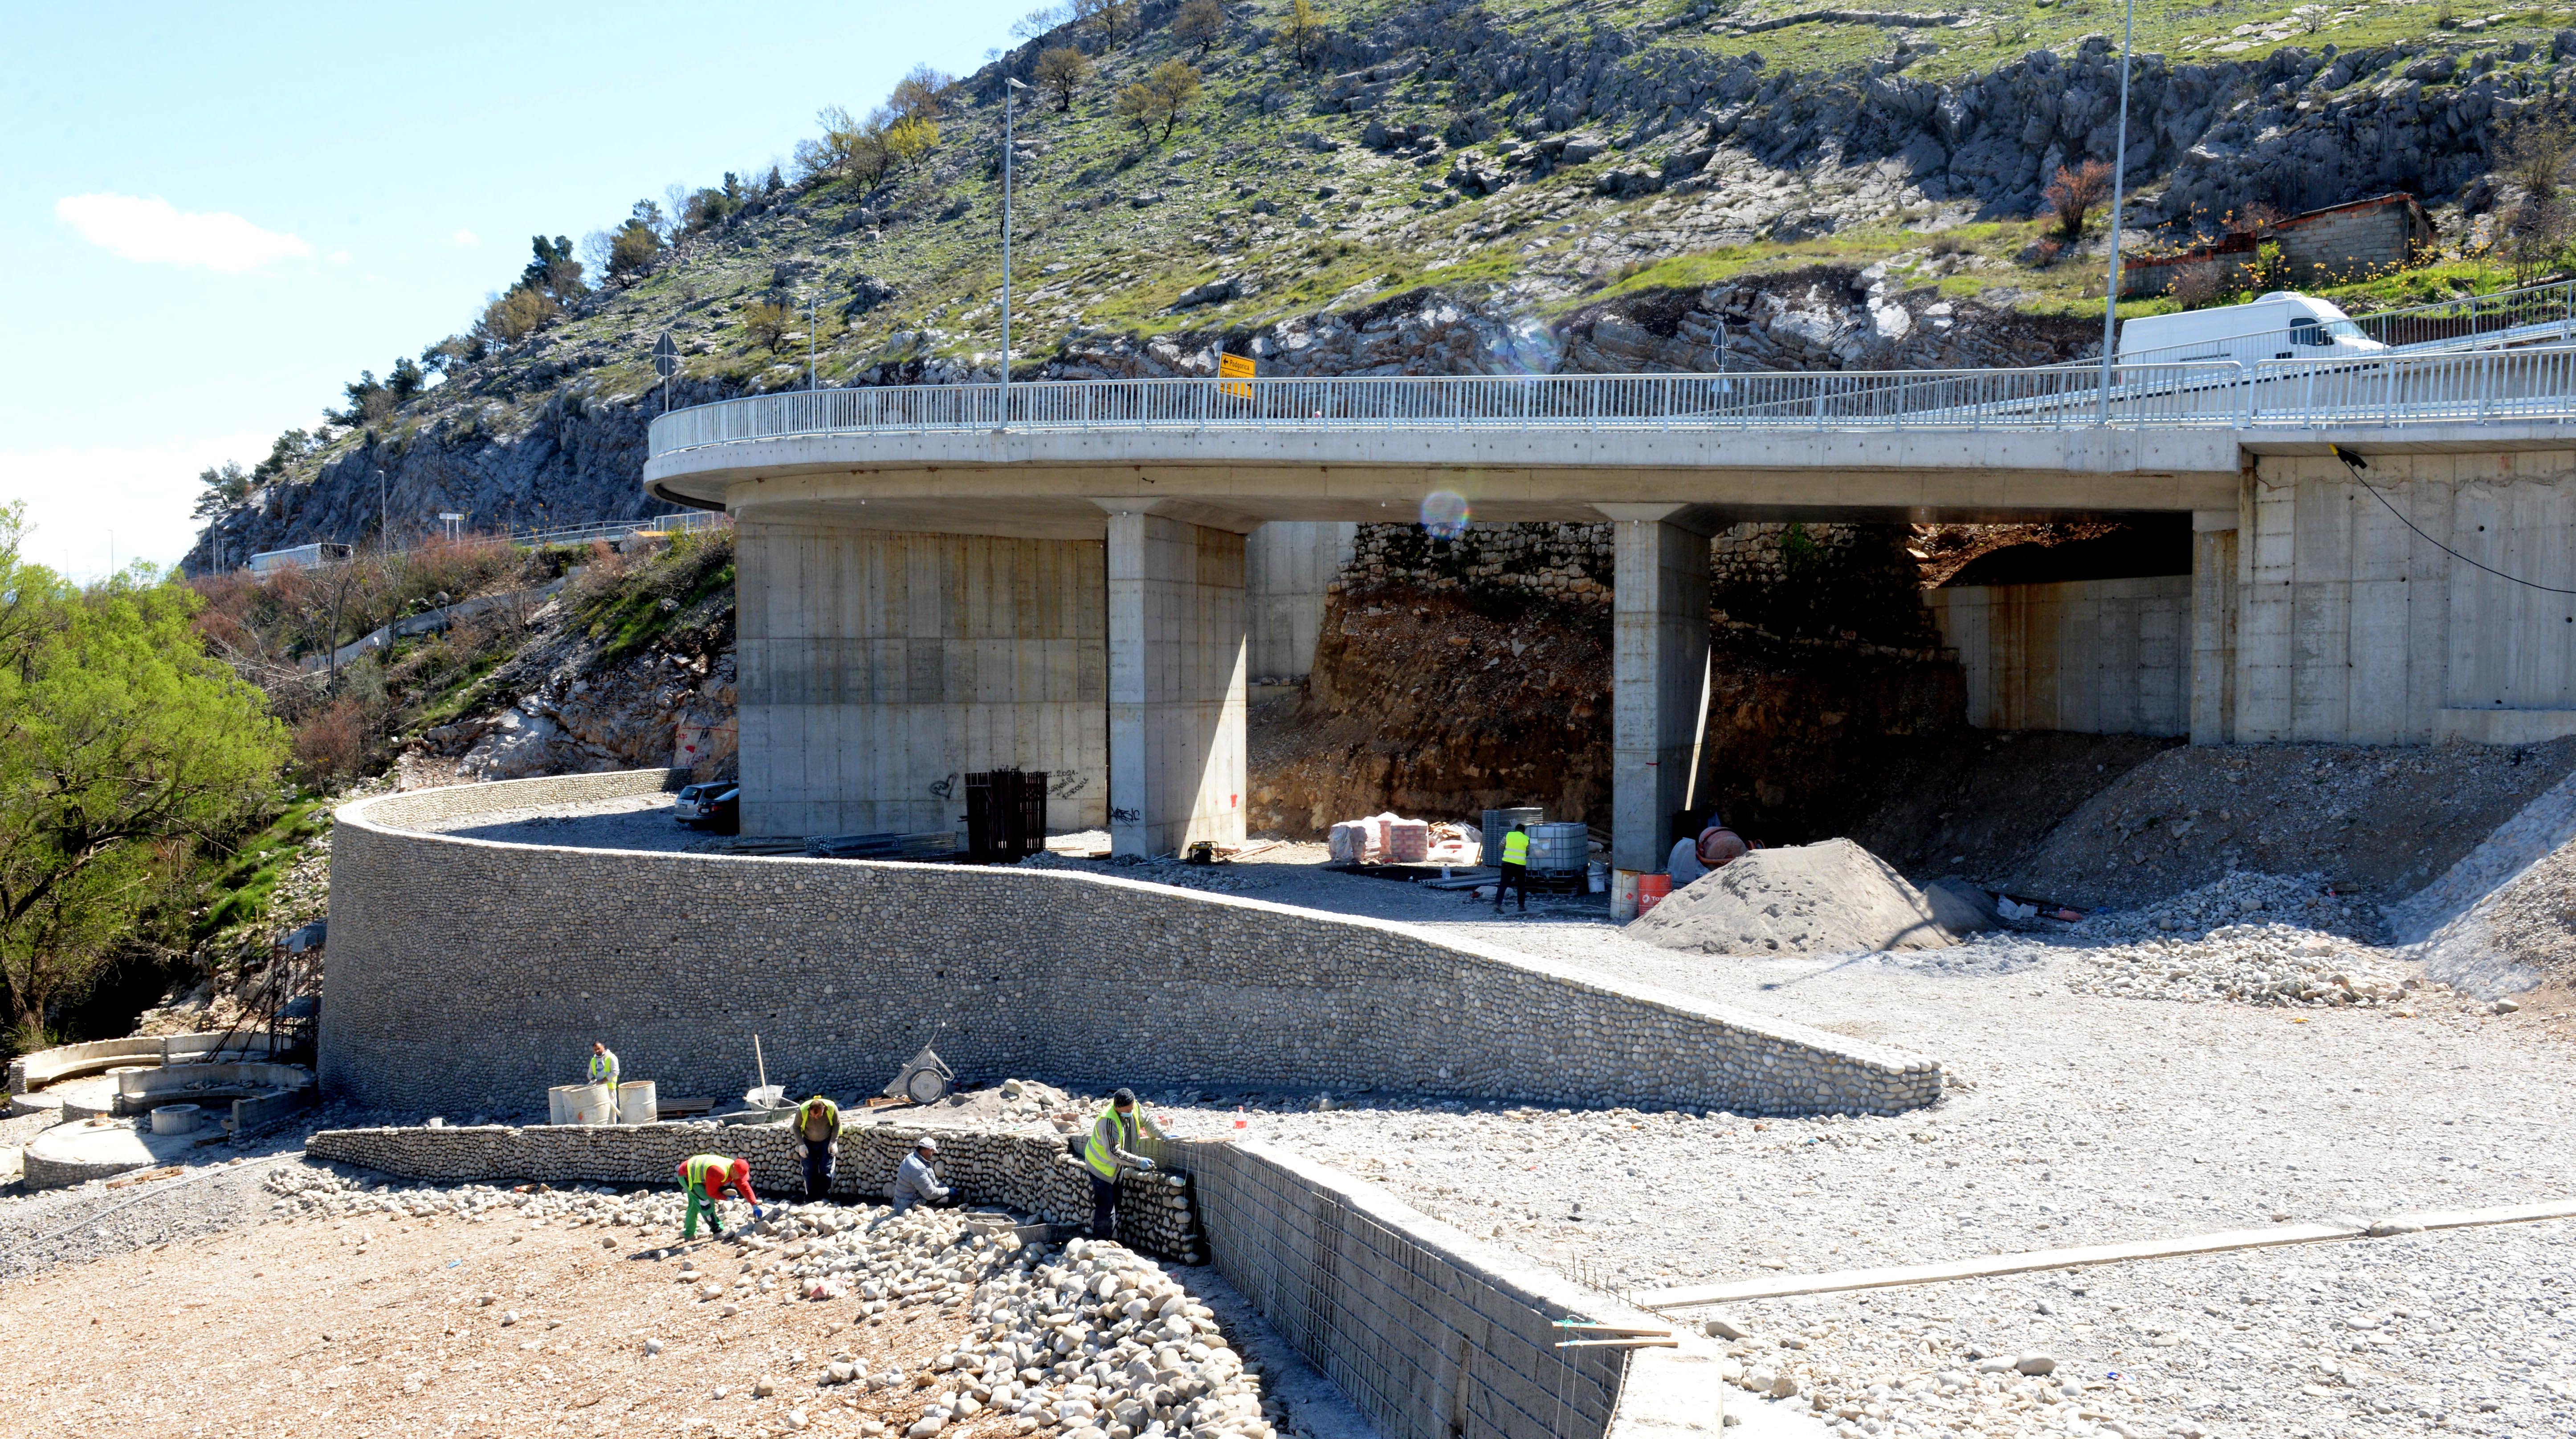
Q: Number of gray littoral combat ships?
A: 0